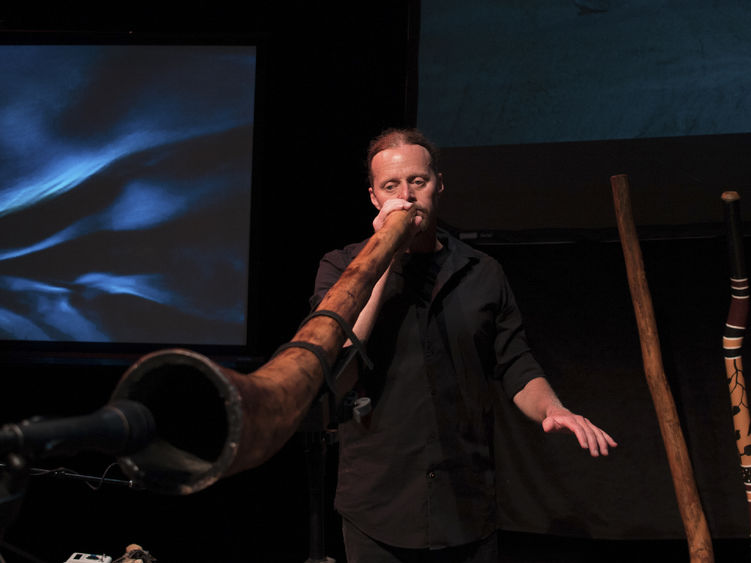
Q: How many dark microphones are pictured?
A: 1